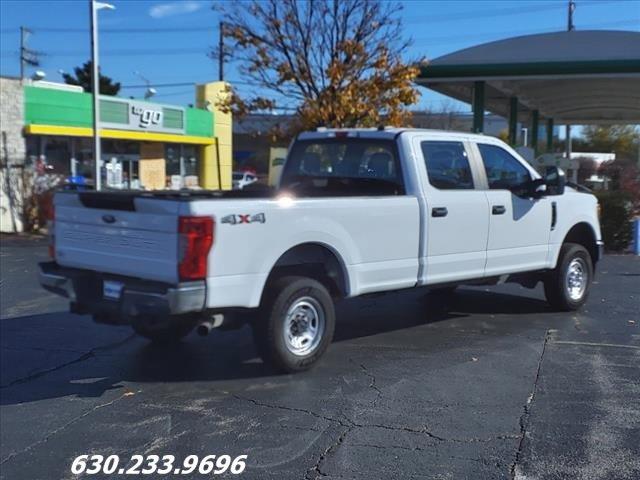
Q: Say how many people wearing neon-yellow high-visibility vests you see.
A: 0